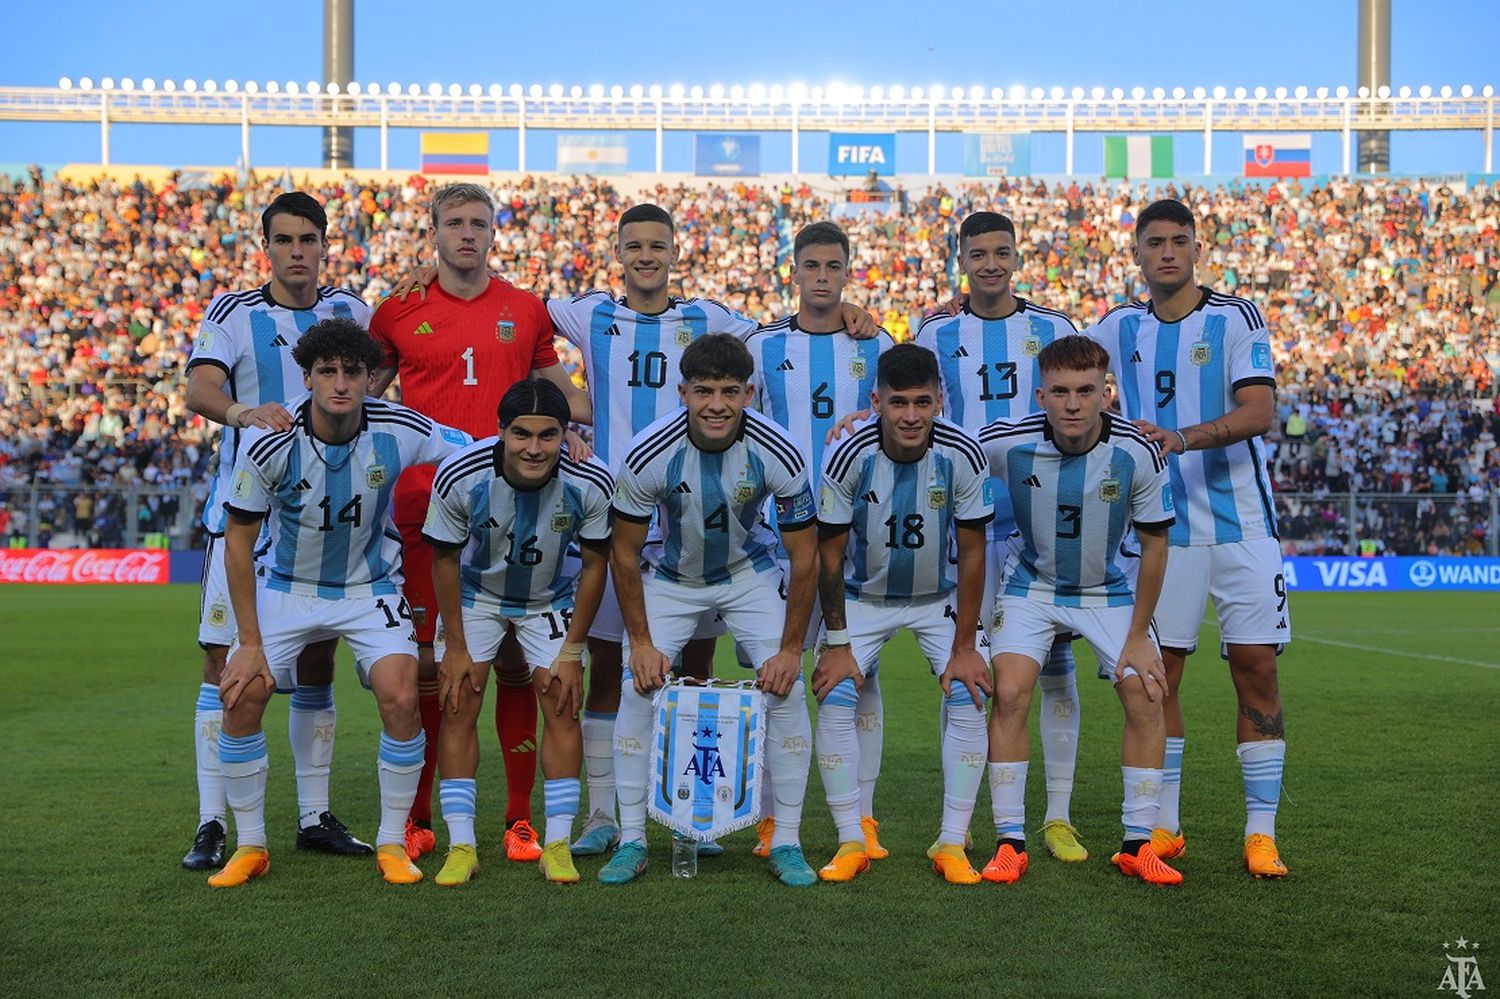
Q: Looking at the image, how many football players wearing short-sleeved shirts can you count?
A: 11